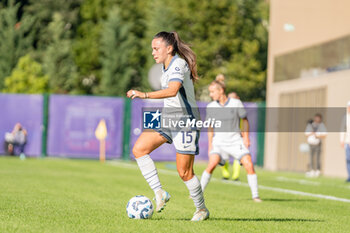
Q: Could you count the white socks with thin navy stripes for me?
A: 2